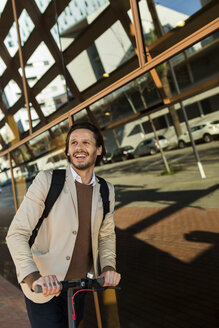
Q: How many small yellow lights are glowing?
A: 3